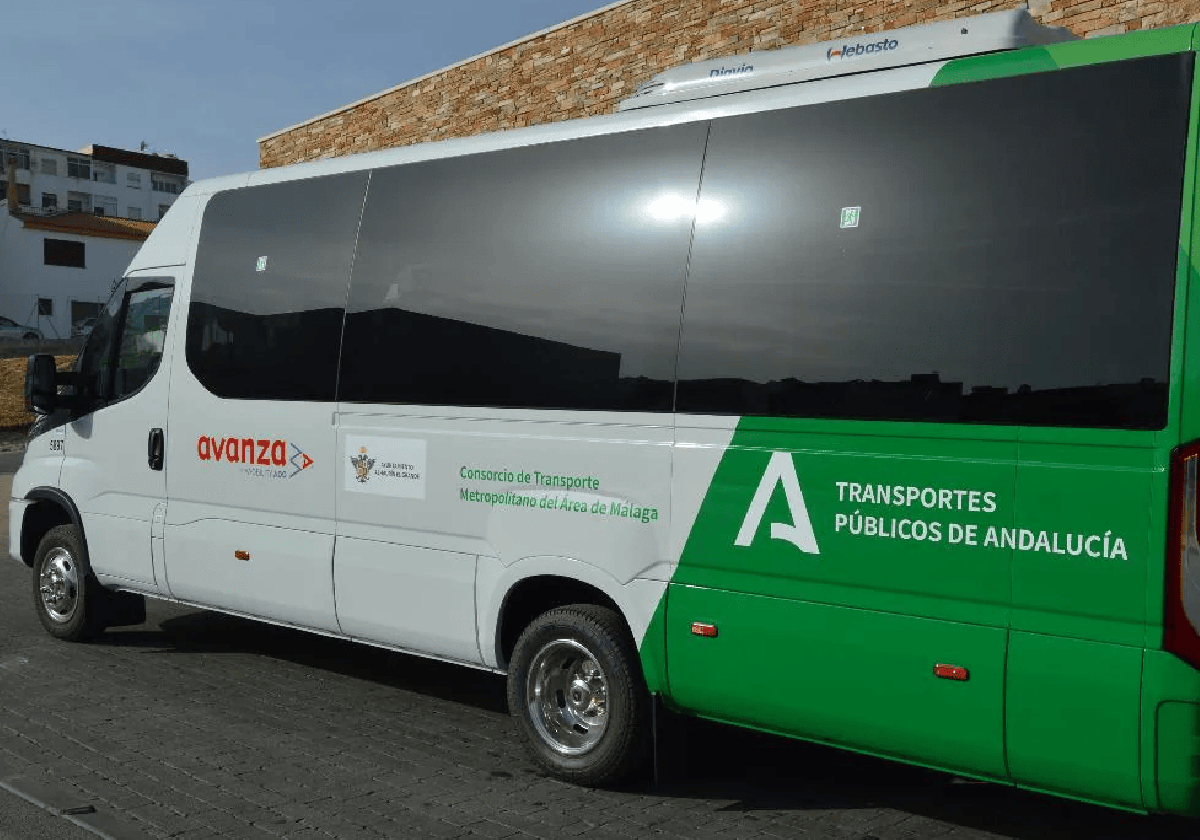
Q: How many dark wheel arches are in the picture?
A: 2